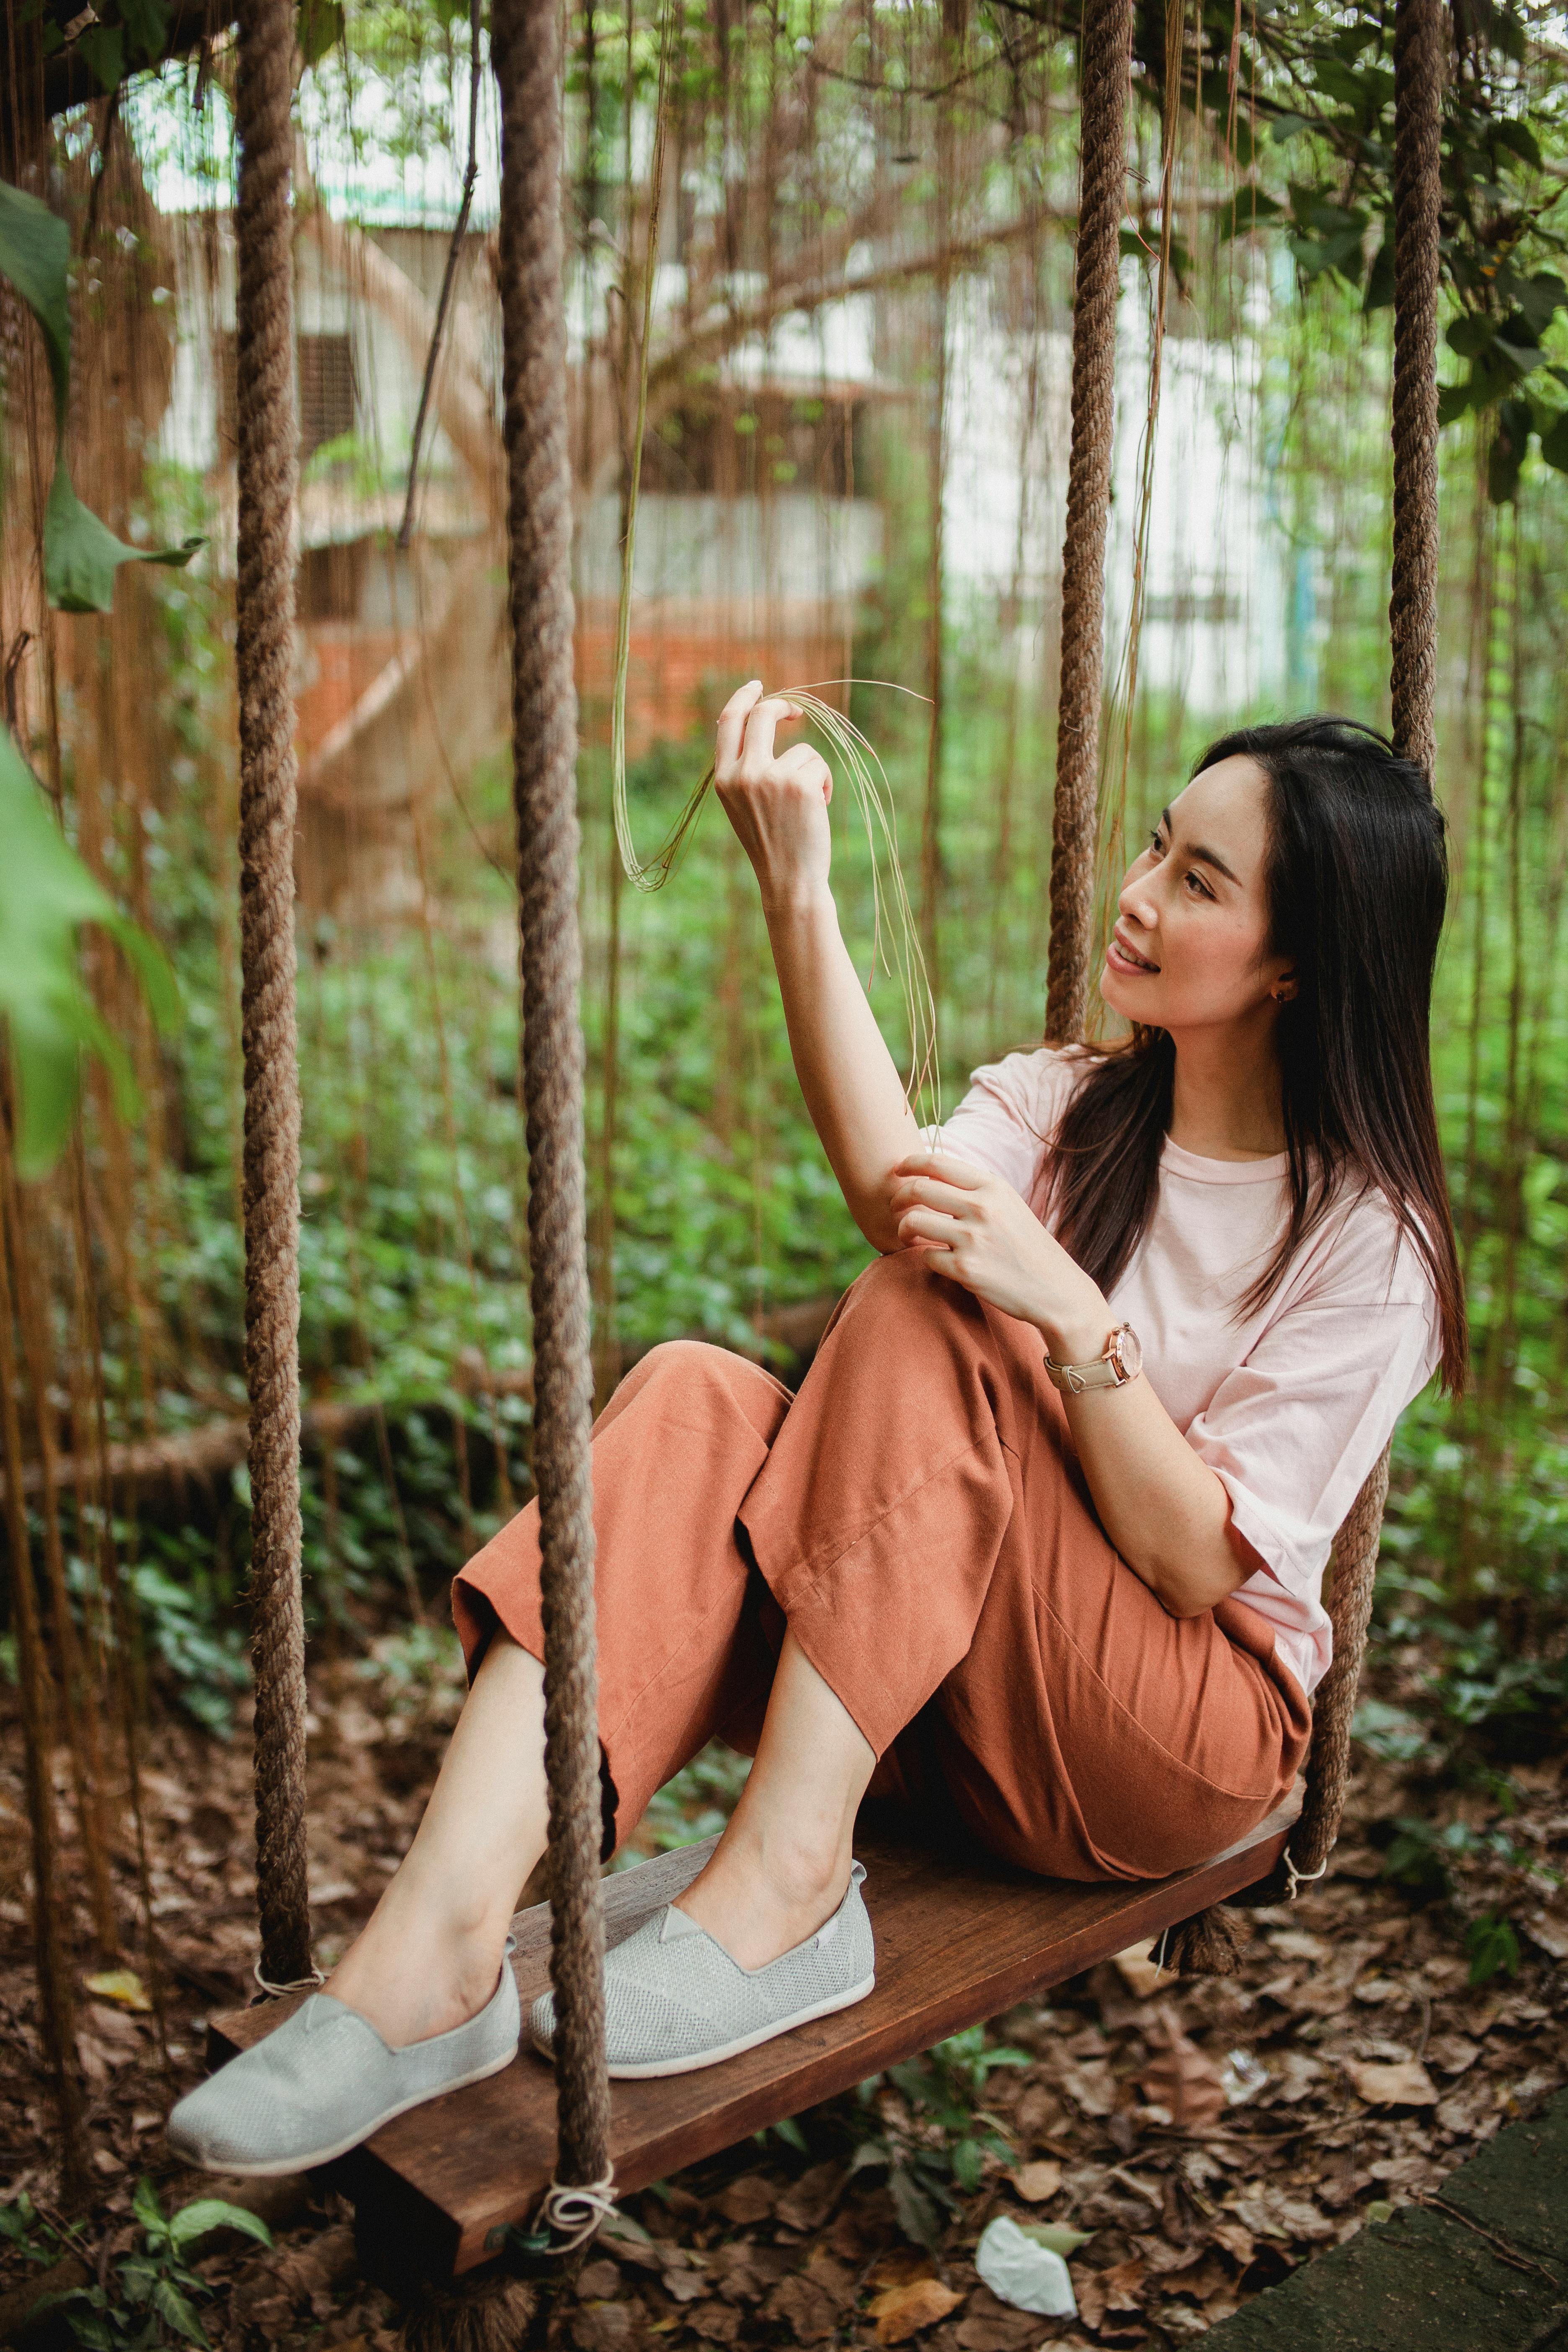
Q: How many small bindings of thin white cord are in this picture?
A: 3